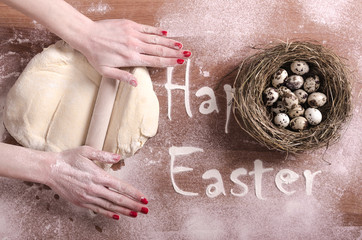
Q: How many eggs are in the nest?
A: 14